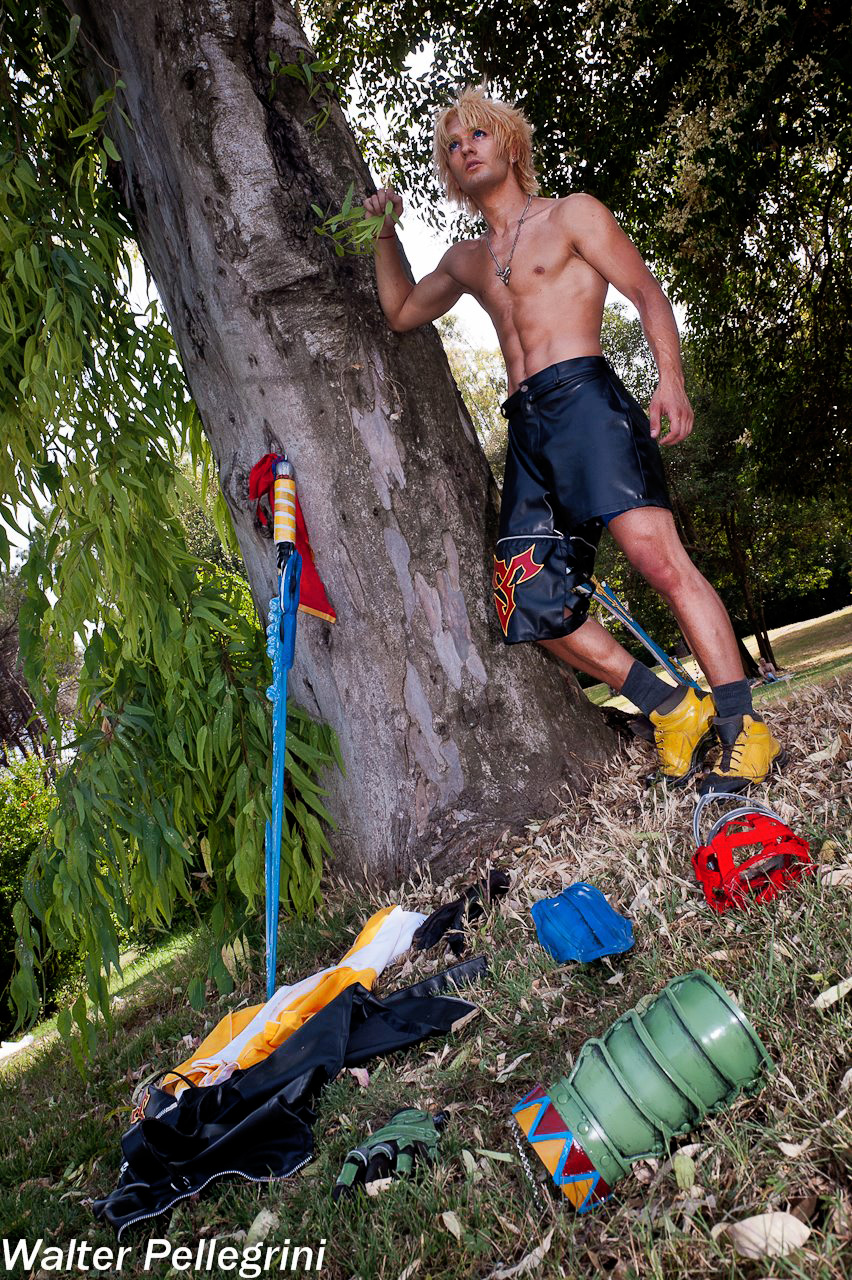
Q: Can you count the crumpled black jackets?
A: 1